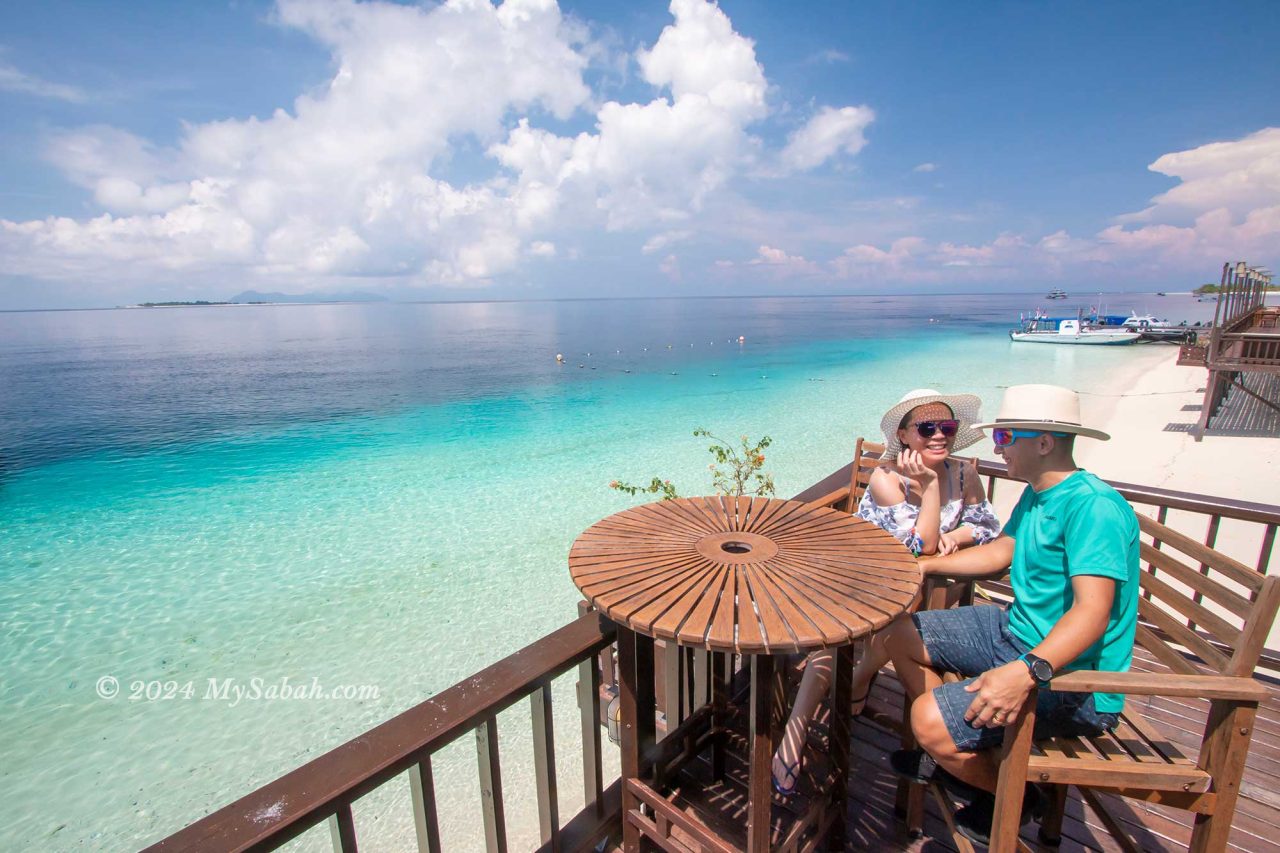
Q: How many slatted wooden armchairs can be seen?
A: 2